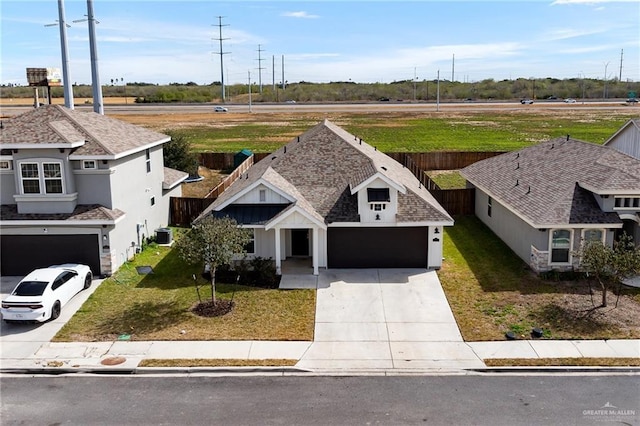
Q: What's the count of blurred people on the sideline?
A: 0